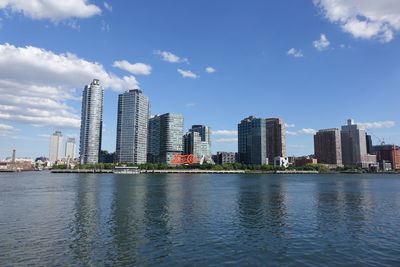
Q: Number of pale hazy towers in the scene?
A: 2